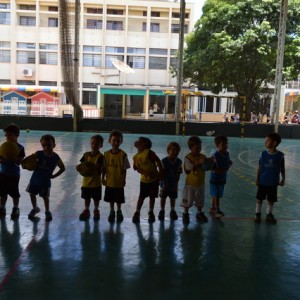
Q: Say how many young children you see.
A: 9